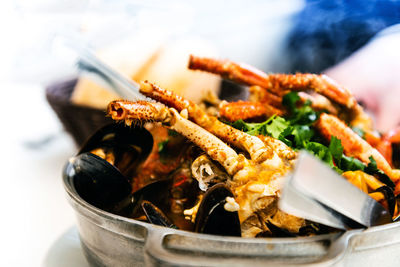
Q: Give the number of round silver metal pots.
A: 1